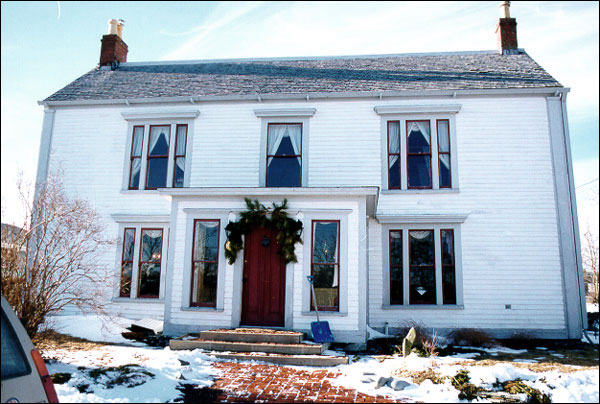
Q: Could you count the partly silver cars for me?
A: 1